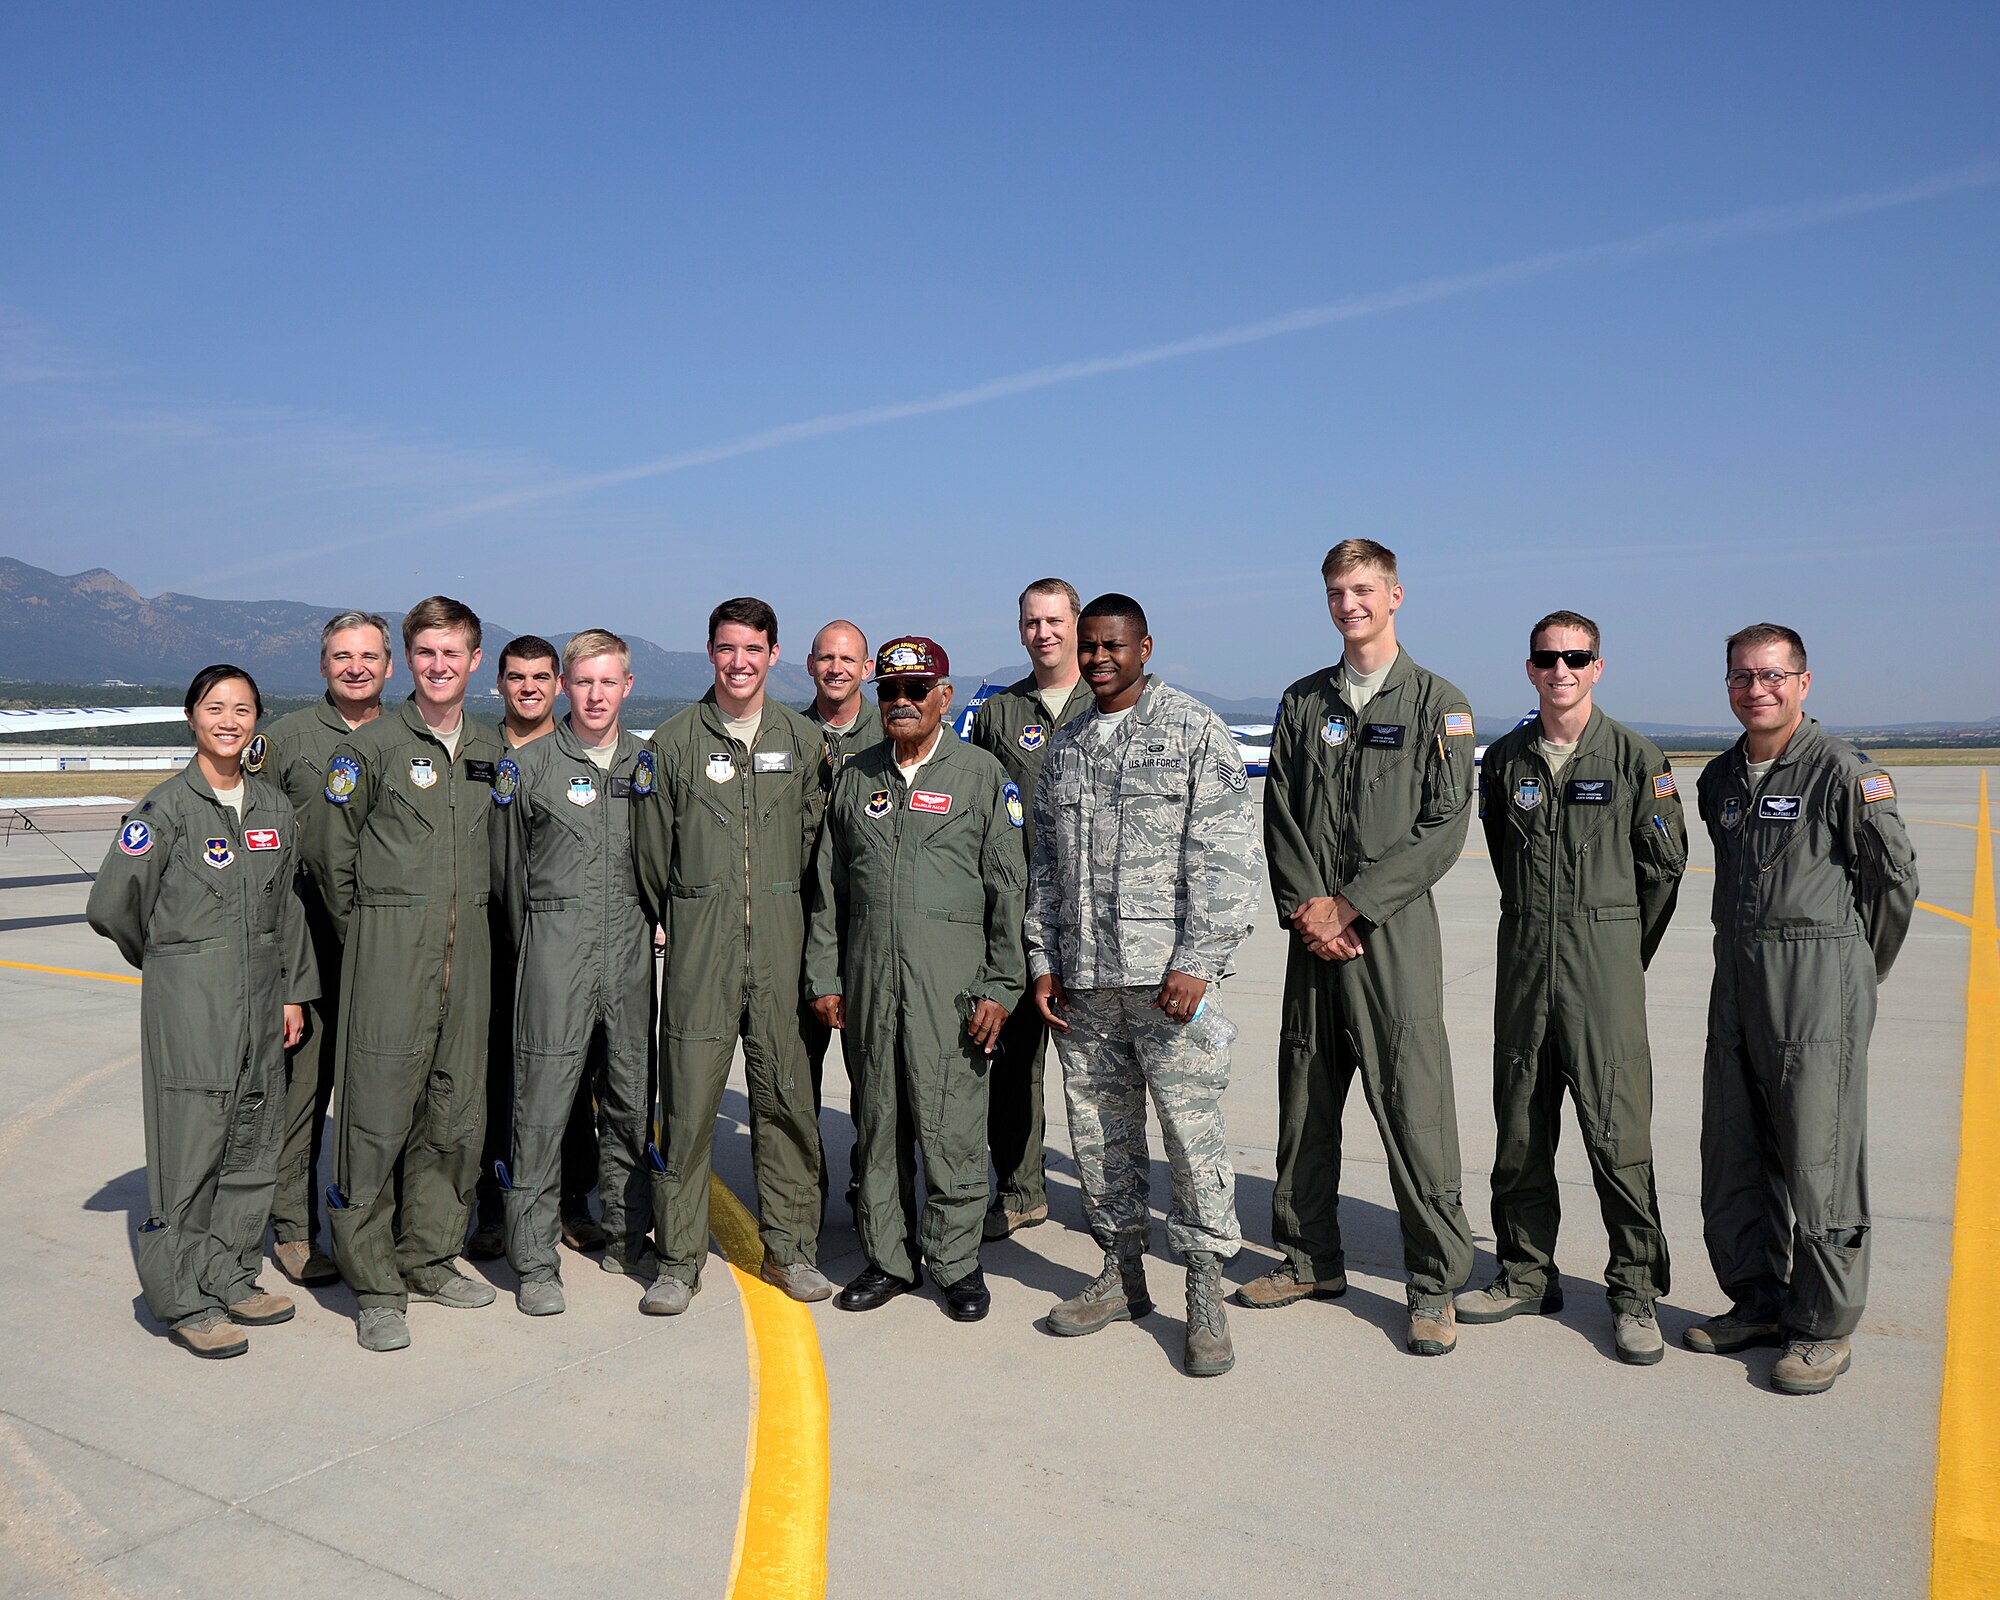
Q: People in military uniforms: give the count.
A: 13